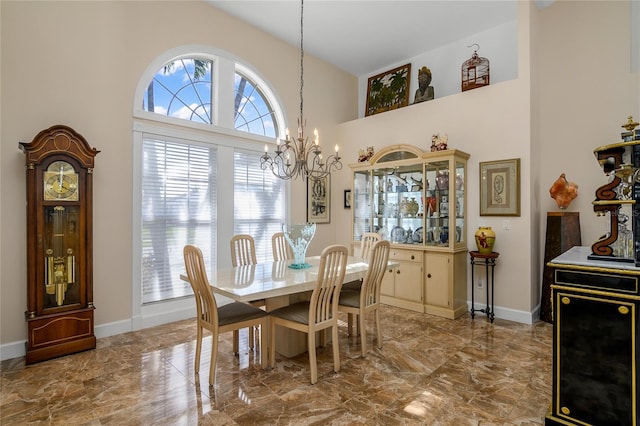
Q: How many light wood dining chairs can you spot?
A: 6